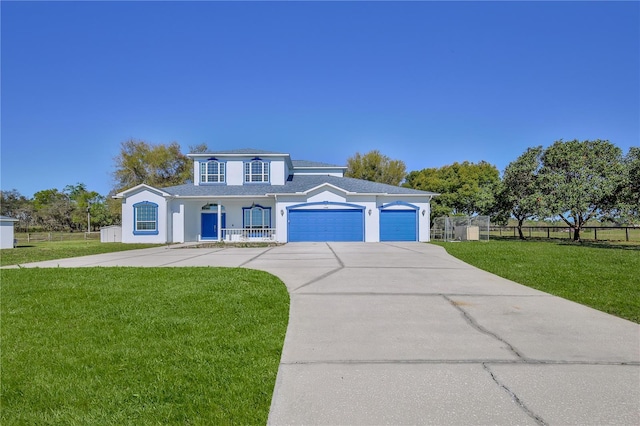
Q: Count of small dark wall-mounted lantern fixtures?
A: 3